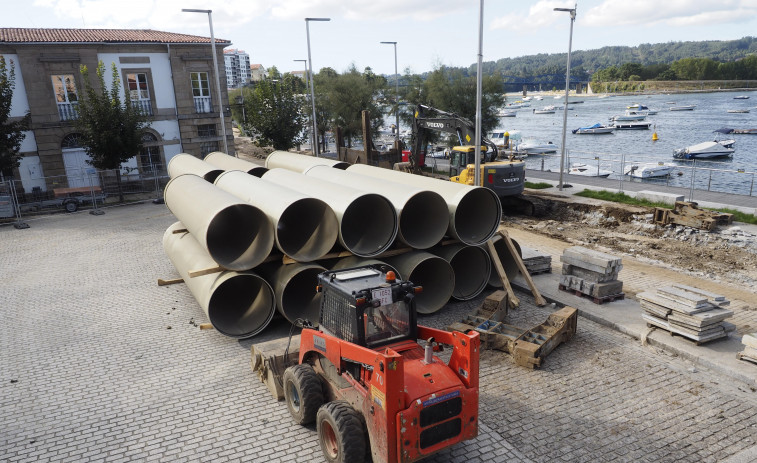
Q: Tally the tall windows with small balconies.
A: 3